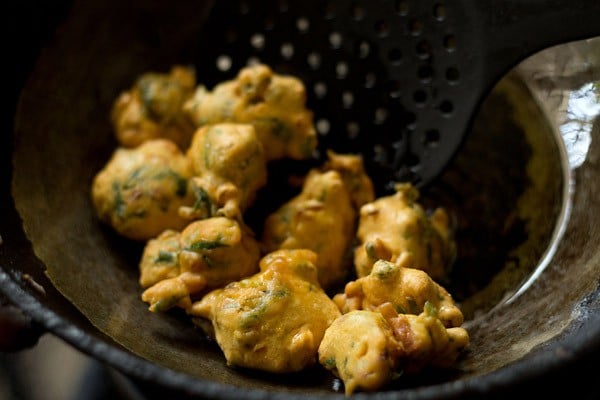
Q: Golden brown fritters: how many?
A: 11